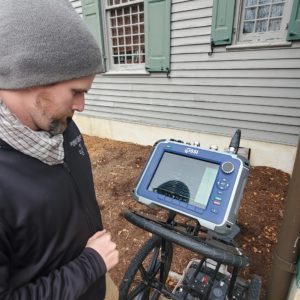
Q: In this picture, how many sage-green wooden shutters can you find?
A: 4